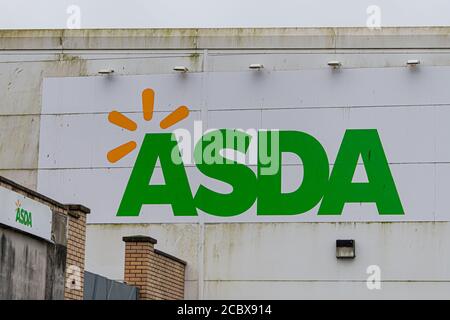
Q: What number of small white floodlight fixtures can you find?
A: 5